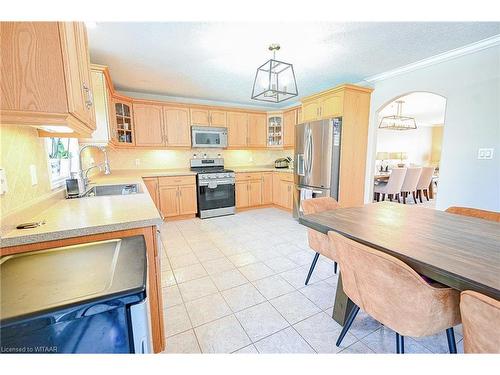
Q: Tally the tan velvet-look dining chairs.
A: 4